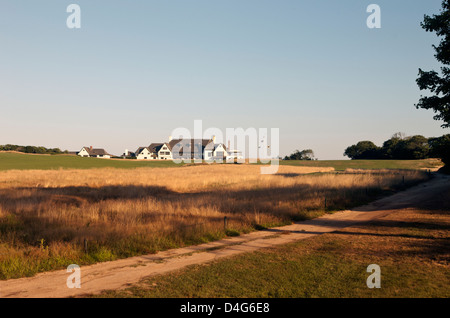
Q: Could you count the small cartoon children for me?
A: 0